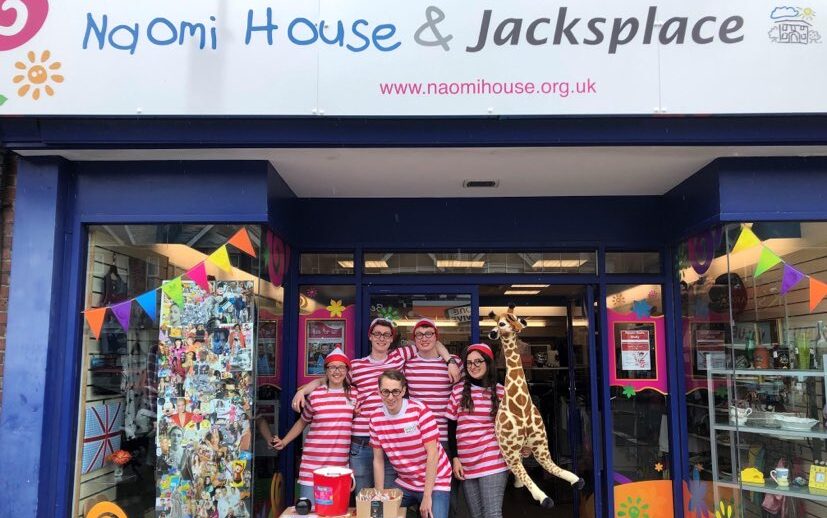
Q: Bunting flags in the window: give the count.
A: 11